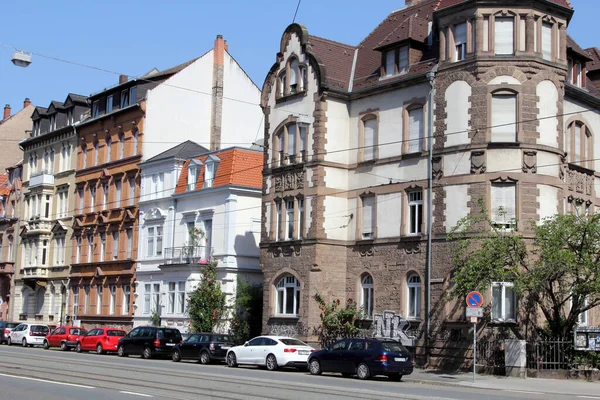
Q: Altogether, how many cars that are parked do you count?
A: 8